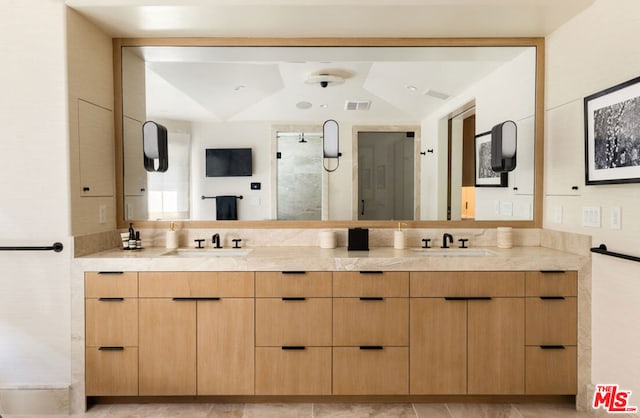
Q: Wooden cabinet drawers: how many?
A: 12